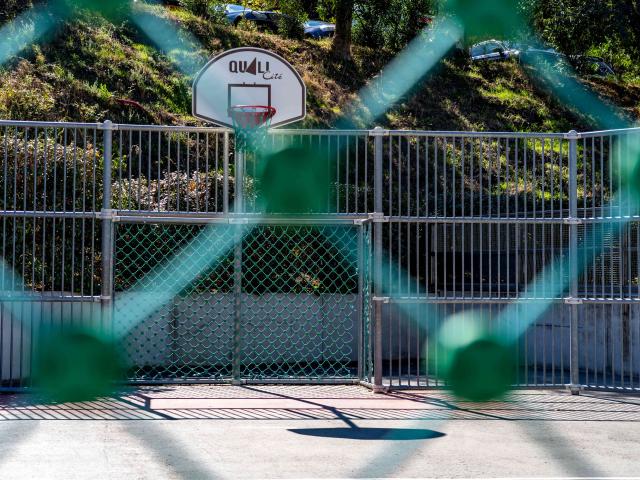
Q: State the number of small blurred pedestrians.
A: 0